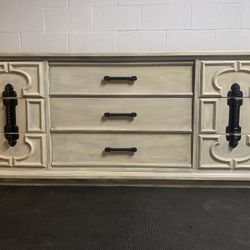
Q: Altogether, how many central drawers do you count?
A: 3